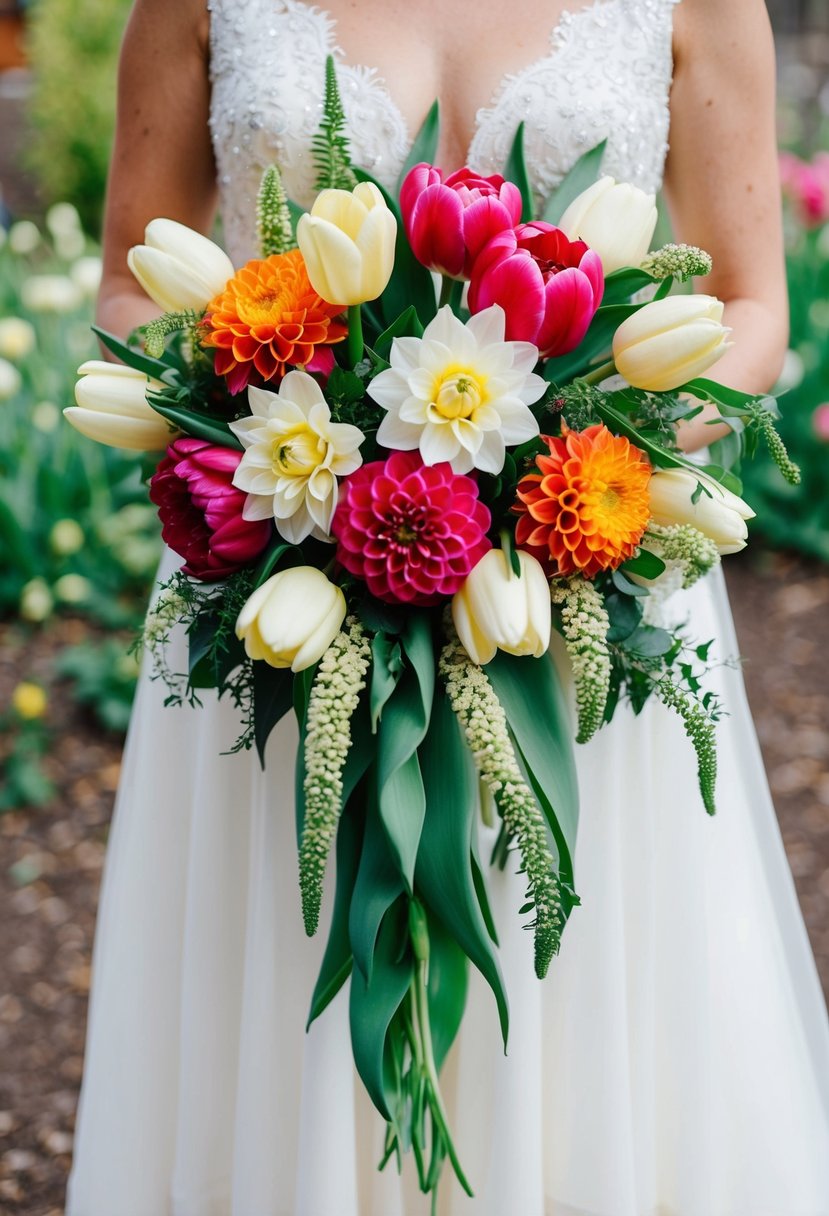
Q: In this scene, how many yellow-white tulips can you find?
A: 8